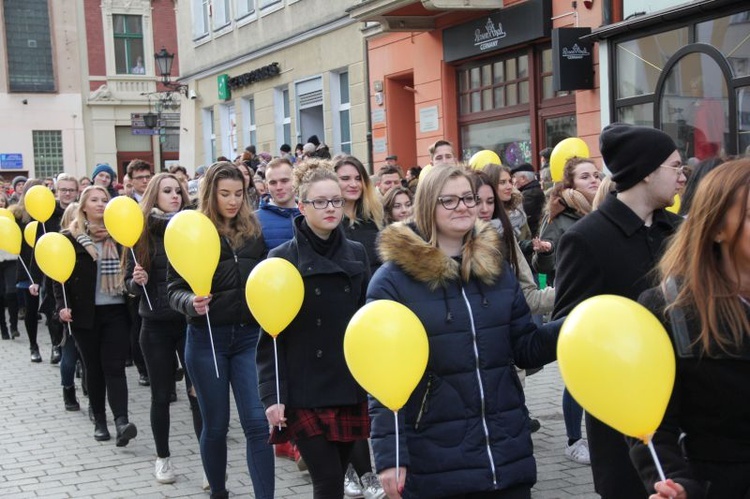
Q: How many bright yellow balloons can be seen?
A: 14